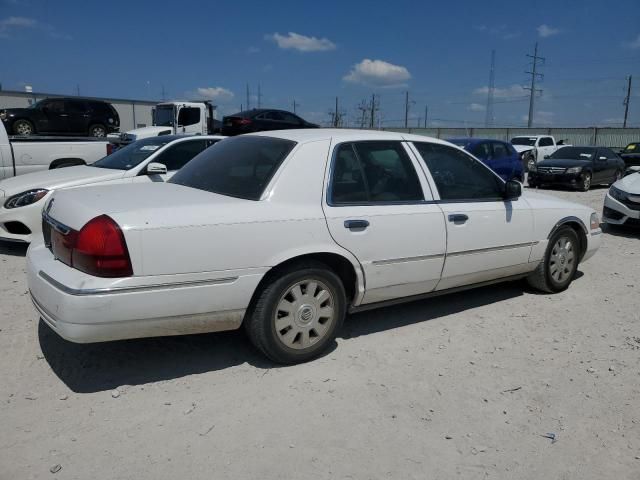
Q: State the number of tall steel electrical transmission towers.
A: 2